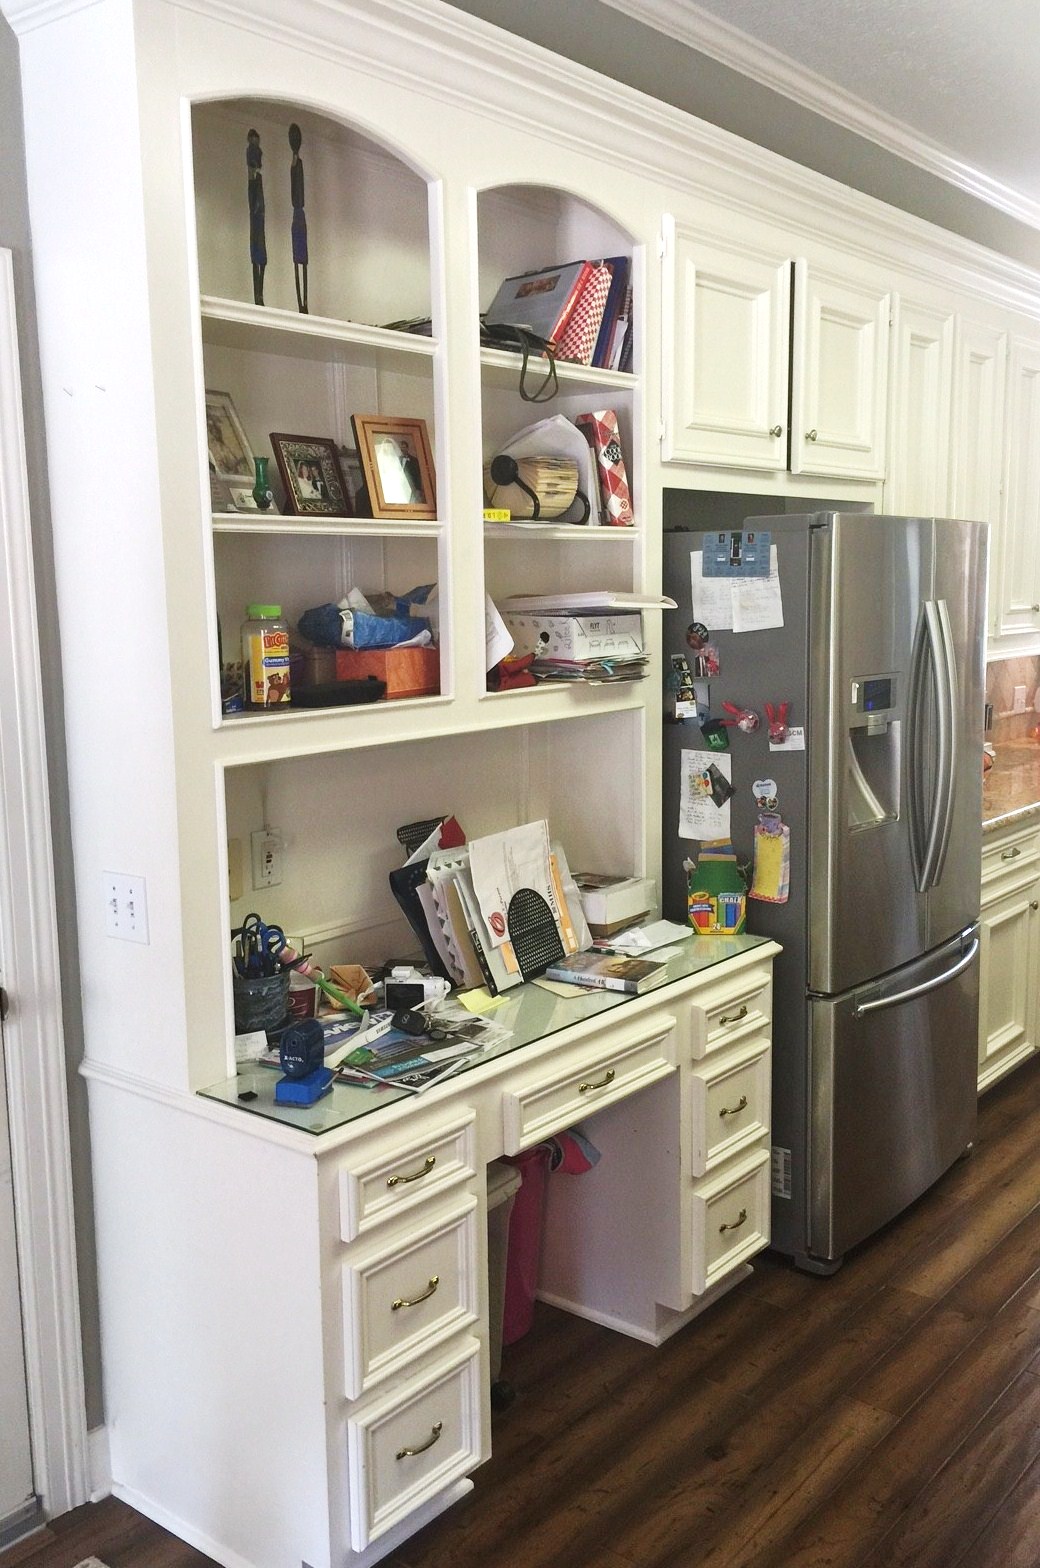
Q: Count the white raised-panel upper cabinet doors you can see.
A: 5